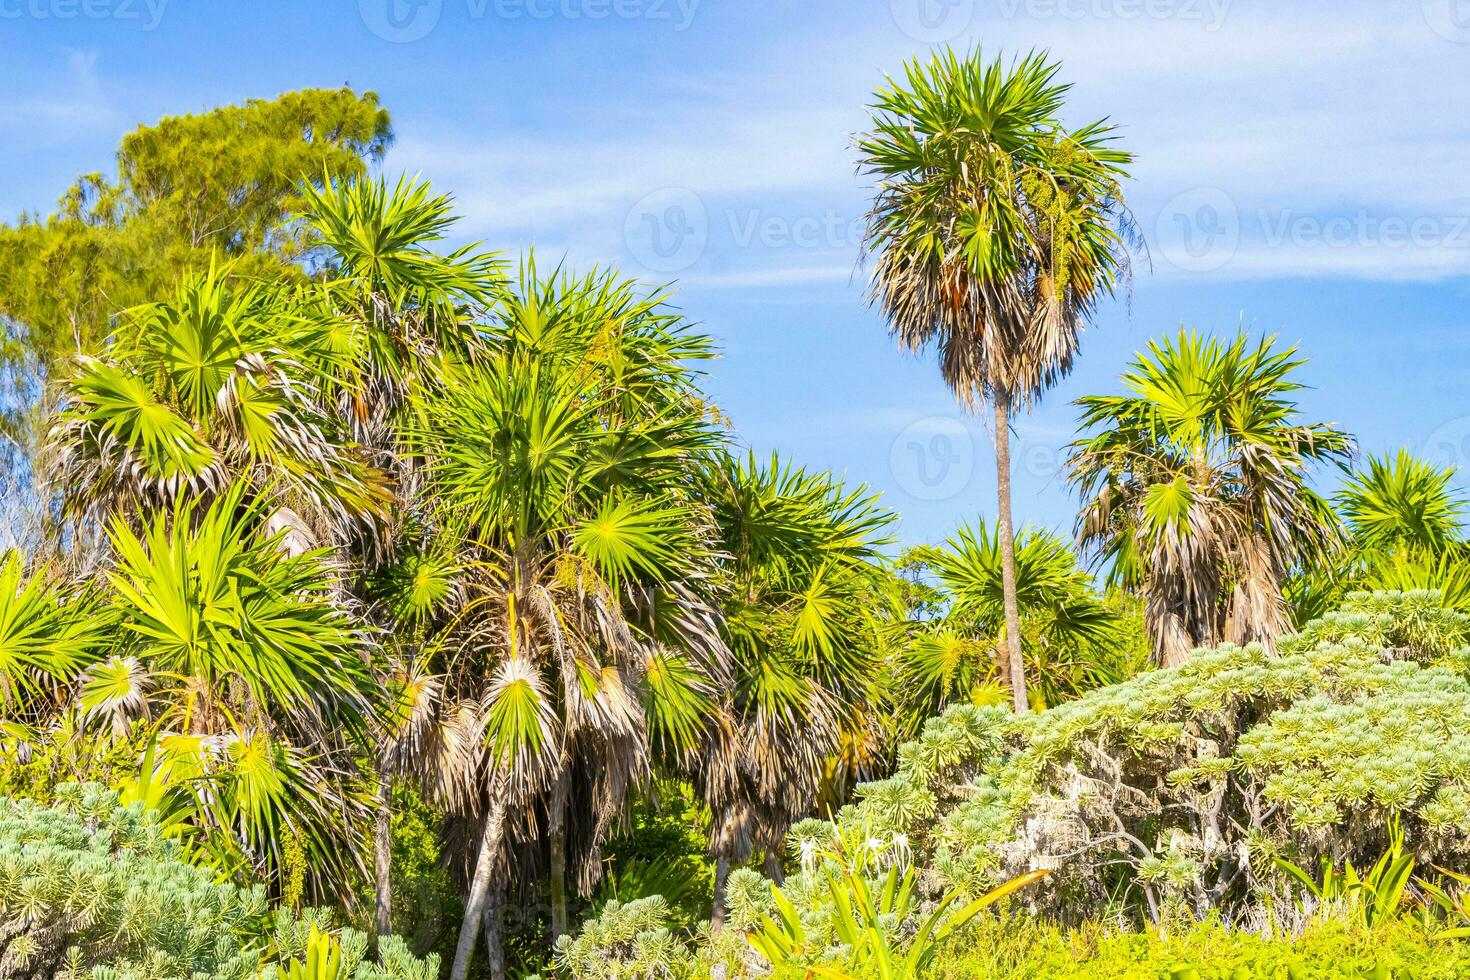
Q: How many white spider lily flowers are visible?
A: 3